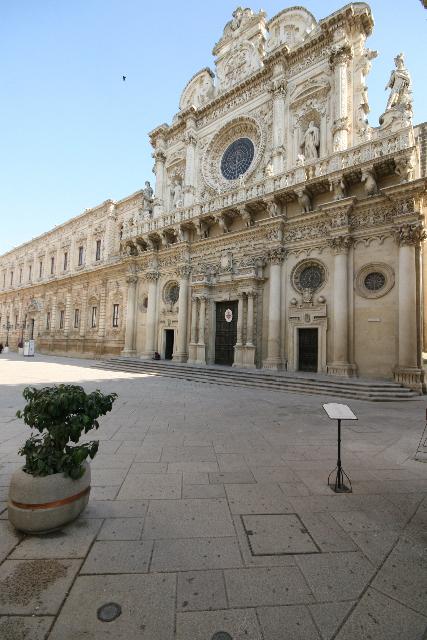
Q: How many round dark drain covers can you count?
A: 2